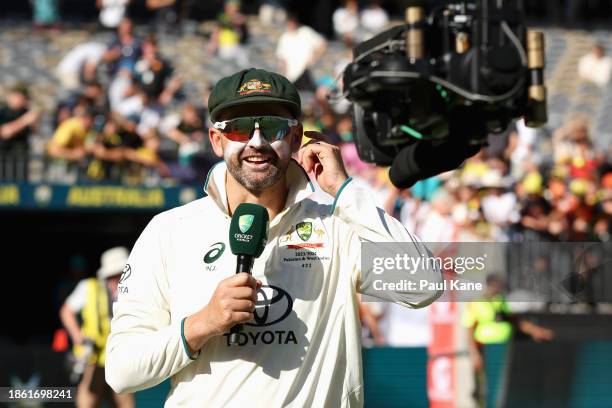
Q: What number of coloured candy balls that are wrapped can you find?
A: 0